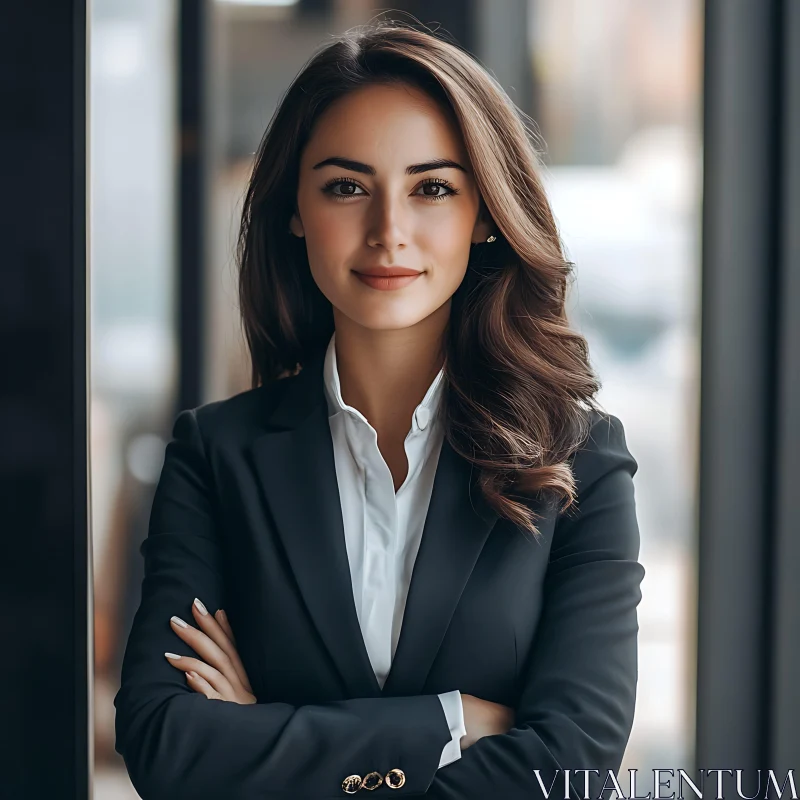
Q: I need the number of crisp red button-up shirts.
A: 0